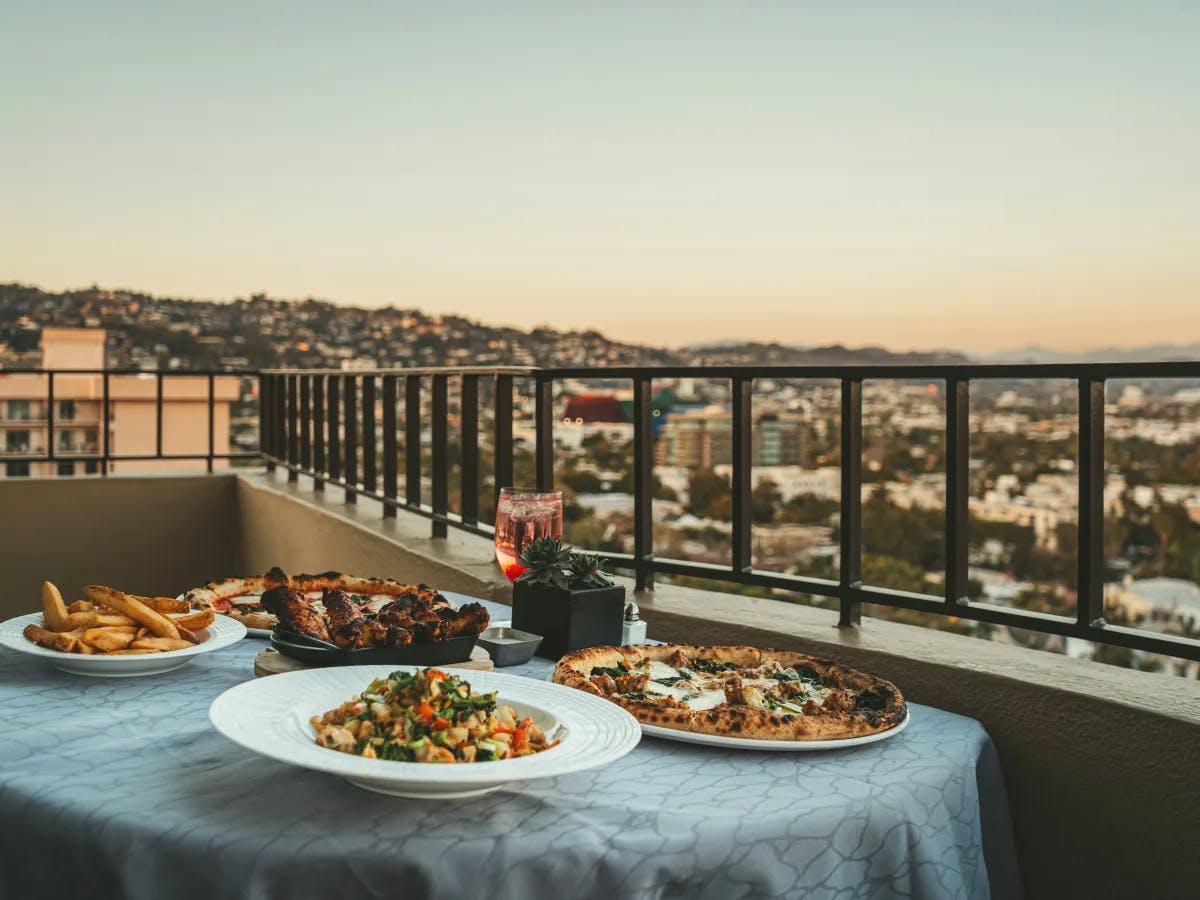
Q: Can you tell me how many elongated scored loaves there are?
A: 0